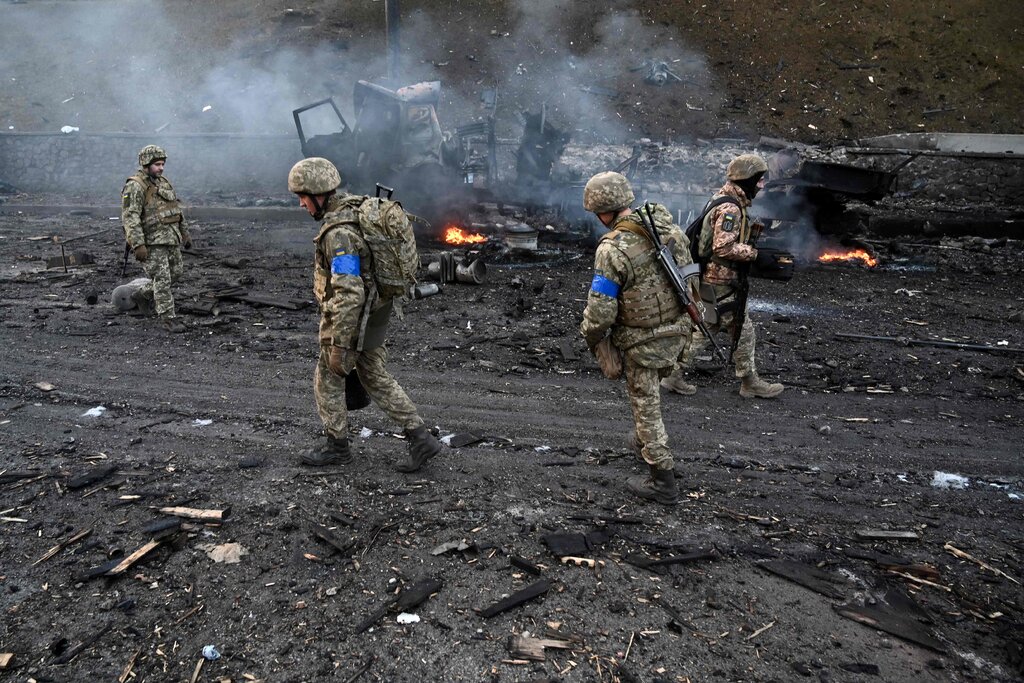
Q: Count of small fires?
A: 2